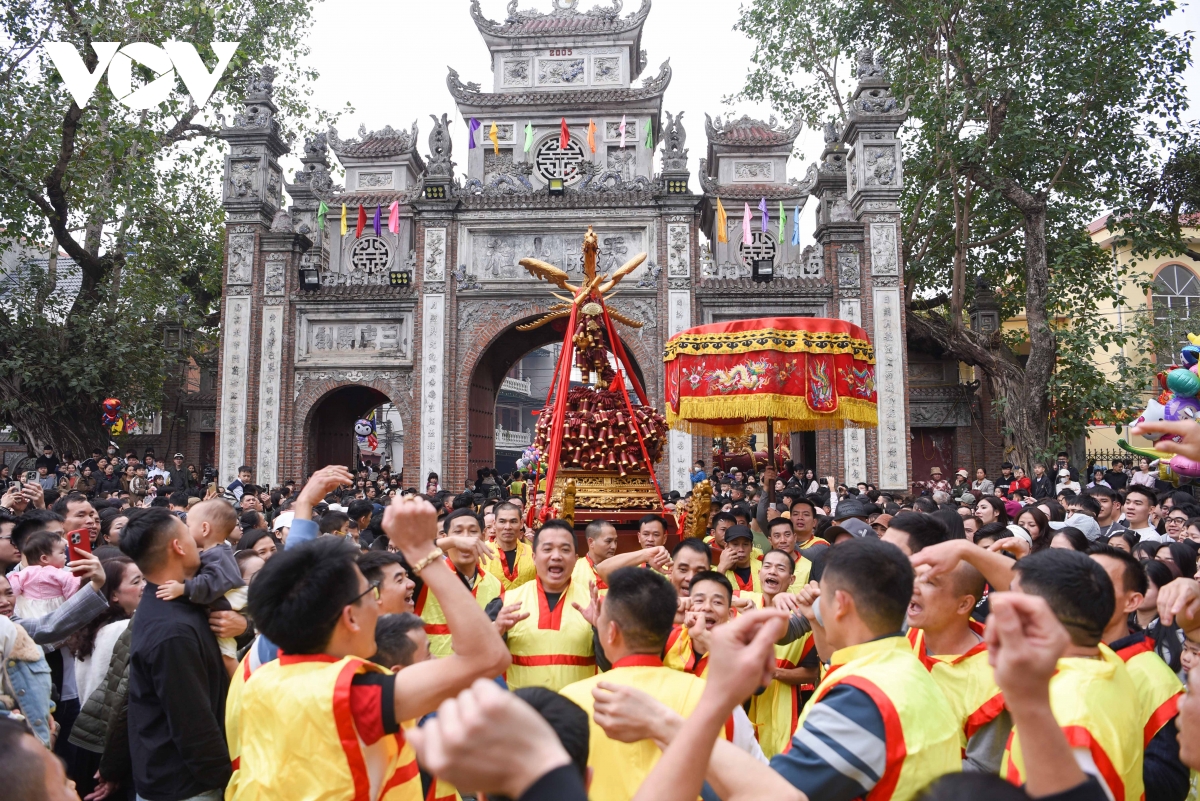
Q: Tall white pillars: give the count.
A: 6